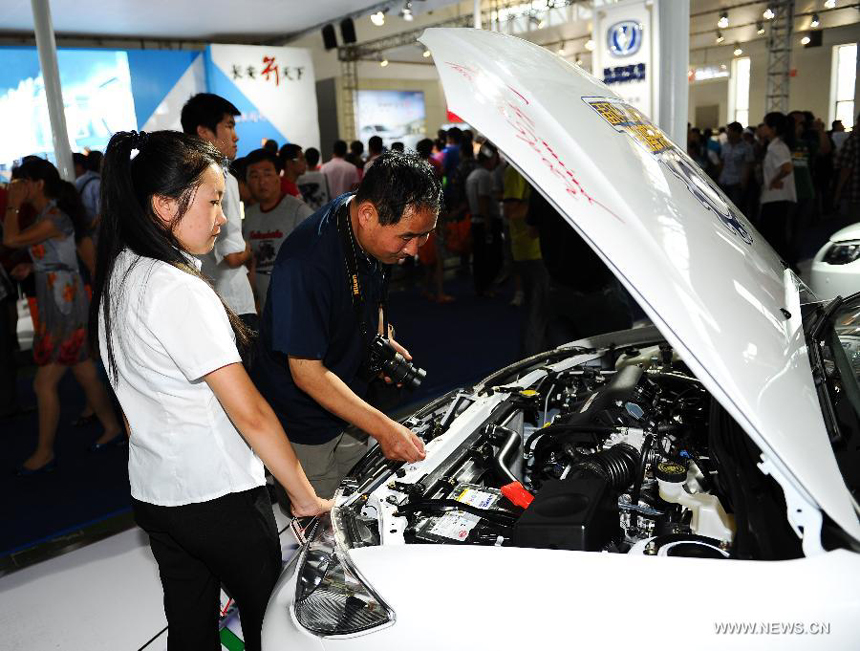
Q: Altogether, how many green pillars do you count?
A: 0